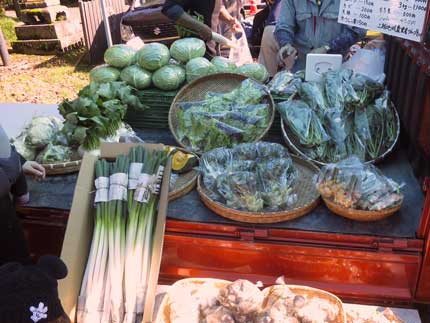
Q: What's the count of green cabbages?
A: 9